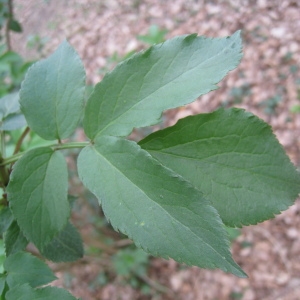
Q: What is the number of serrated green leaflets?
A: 5